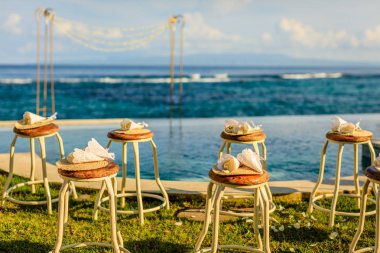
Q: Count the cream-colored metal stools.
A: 7